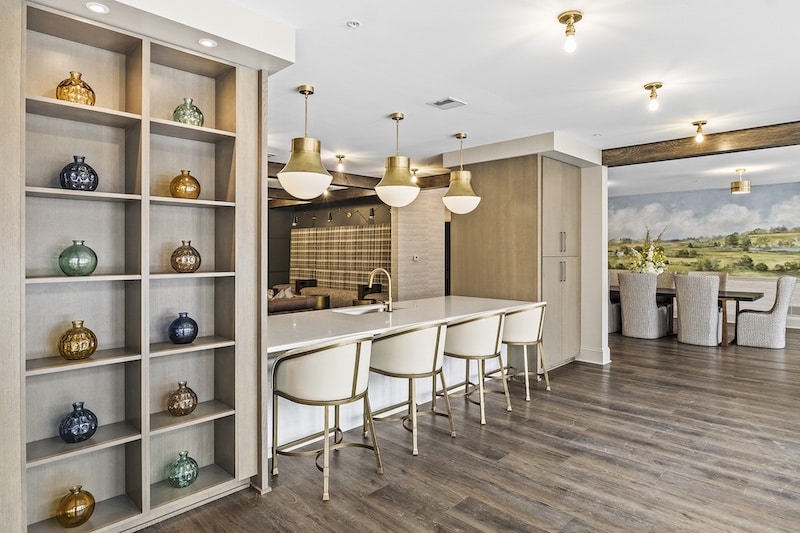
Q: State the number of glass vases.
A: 12